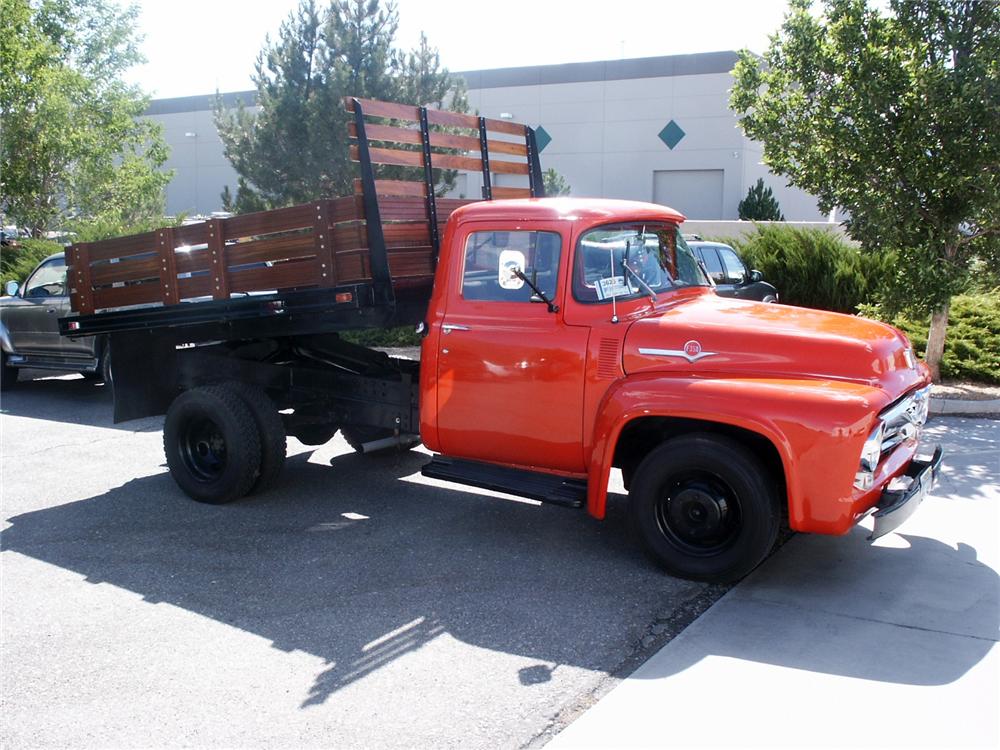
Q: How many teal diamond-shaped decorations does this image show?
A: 2